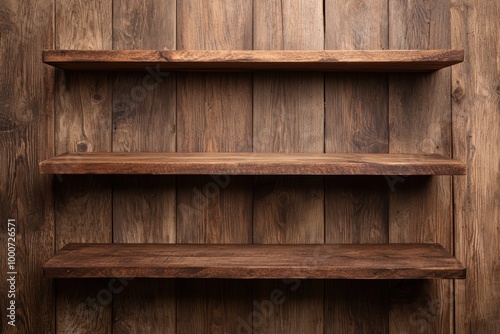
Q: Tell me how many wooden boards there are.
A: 11